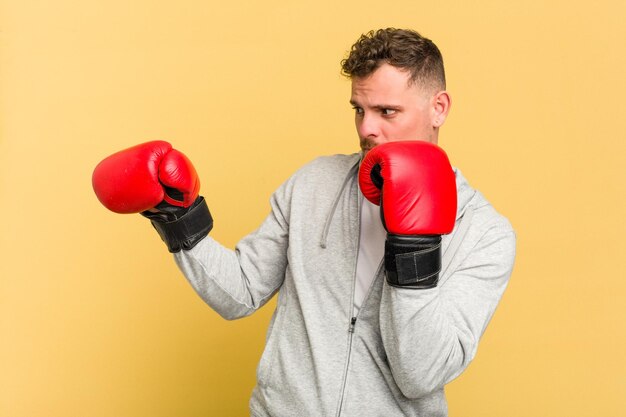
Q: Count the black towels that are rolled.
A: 0